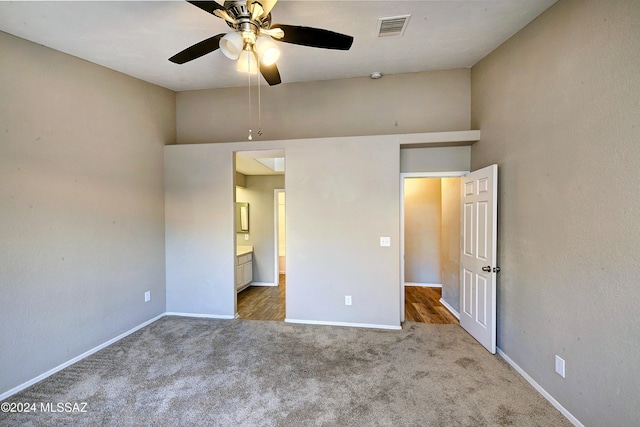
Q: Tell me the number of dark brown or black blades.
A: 4